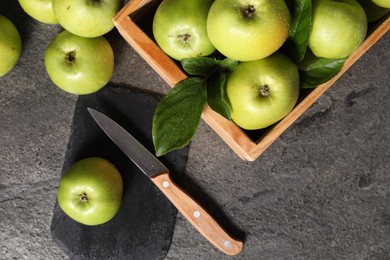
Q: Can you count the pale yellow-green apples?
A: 10